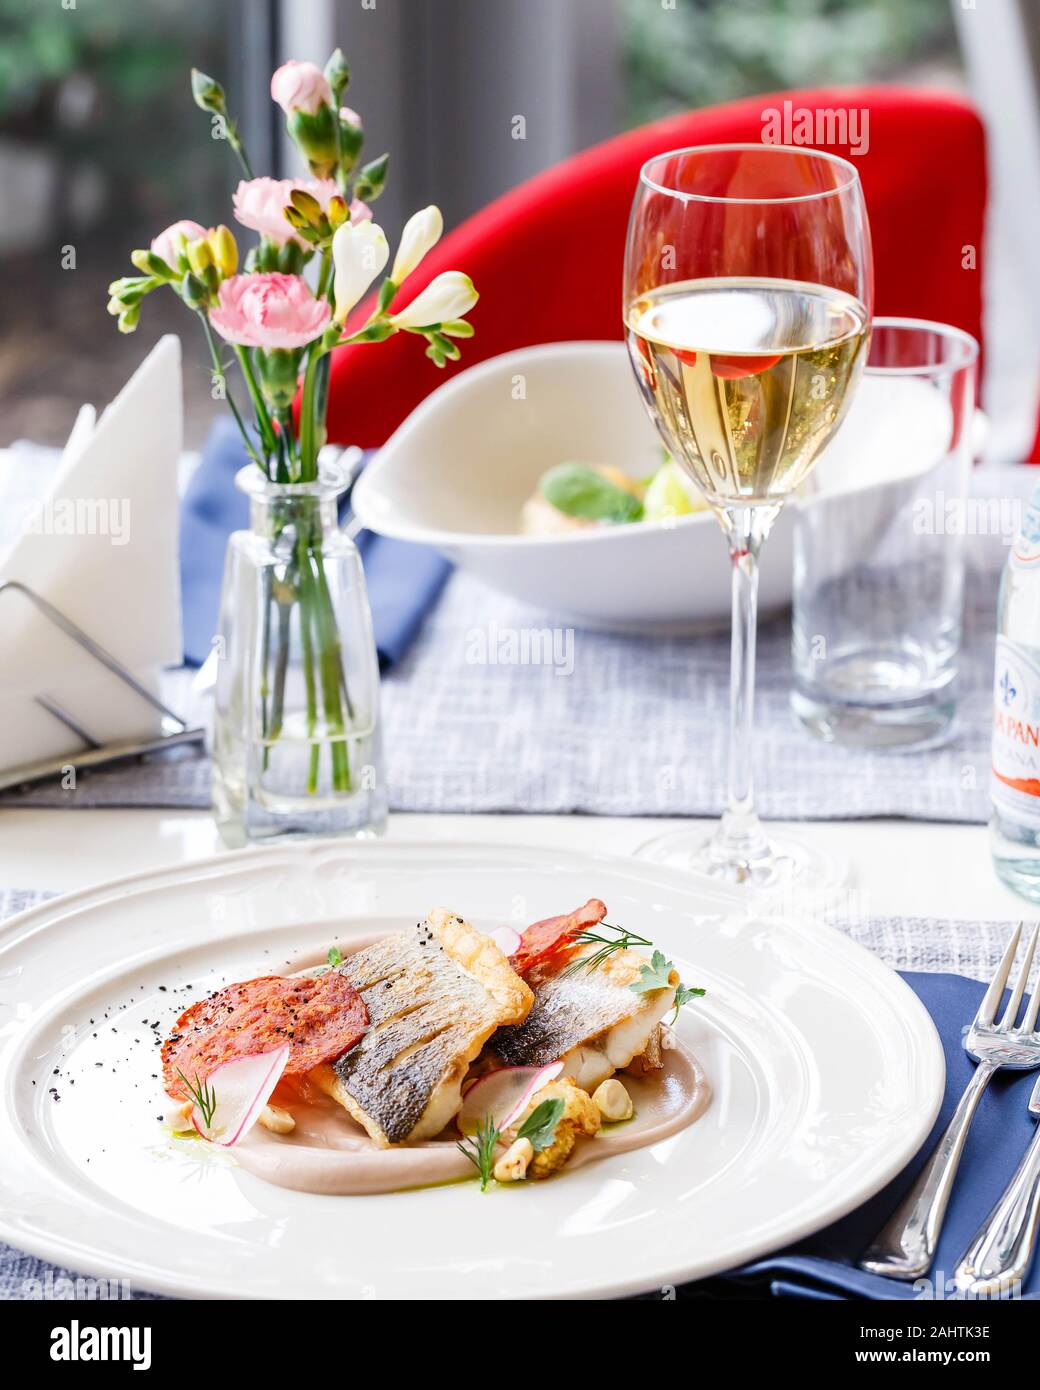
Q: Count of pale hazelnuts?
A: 4